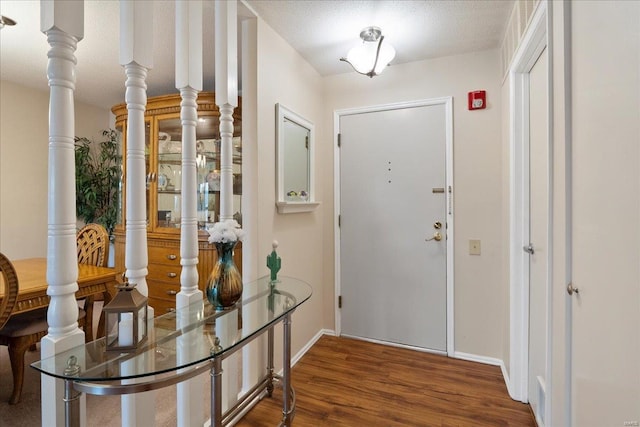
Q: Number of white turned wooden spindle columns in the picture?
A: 4